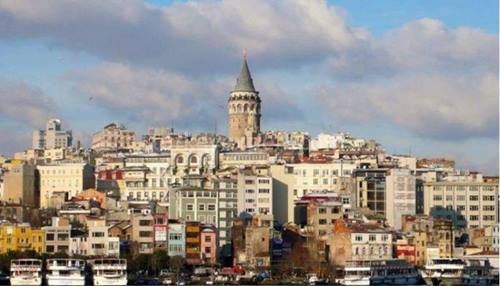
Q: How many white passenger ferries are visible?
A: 5